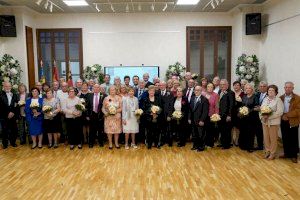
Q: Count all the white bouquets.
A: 12